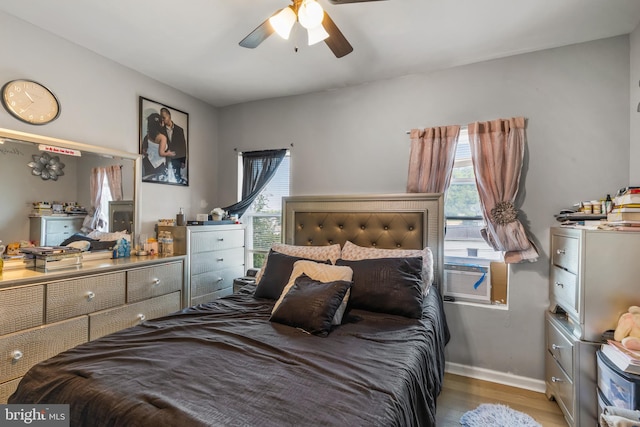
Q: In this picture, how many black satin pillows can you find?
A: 3